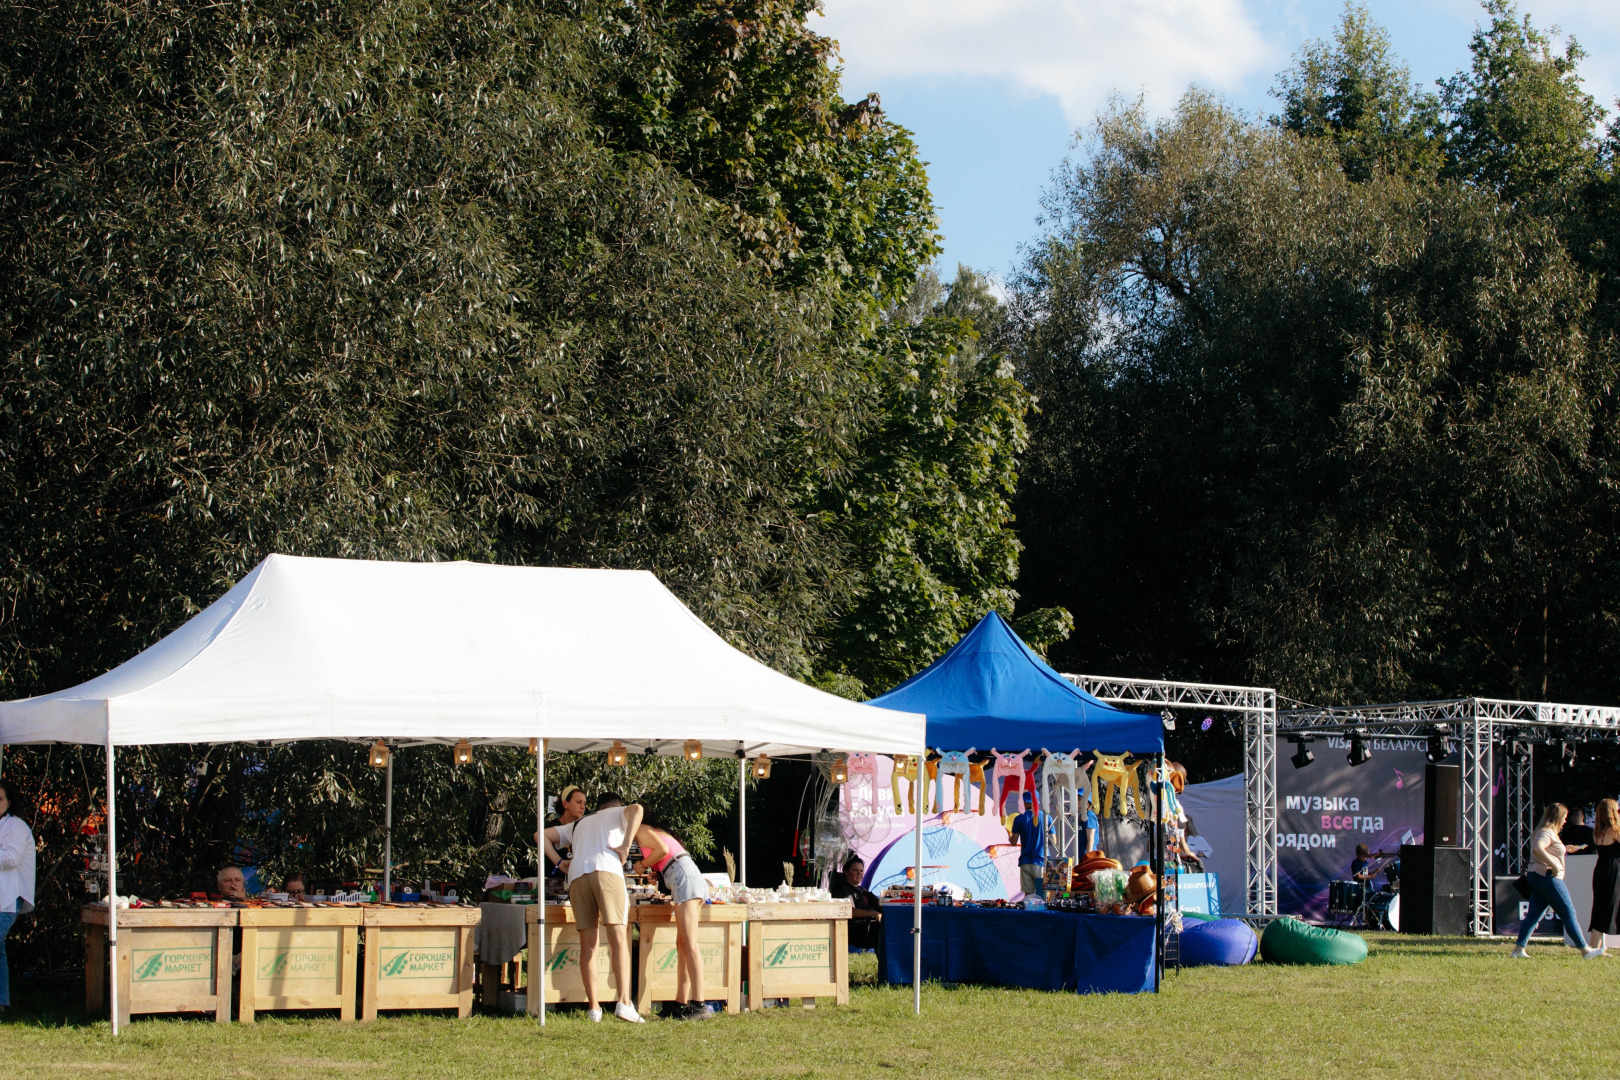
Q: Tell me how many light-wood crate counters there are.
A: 6